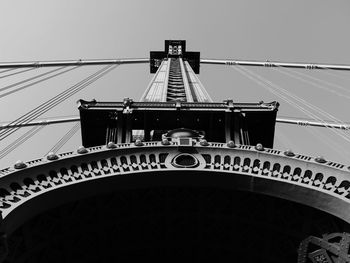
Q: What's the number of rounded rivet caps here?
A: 11